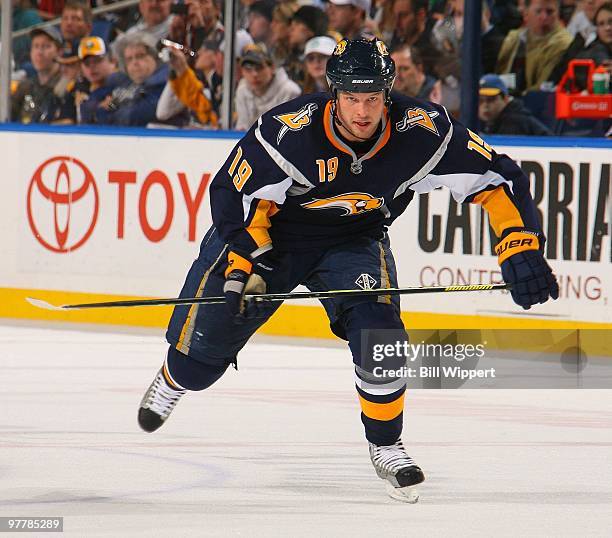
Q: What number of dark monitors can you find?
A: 0